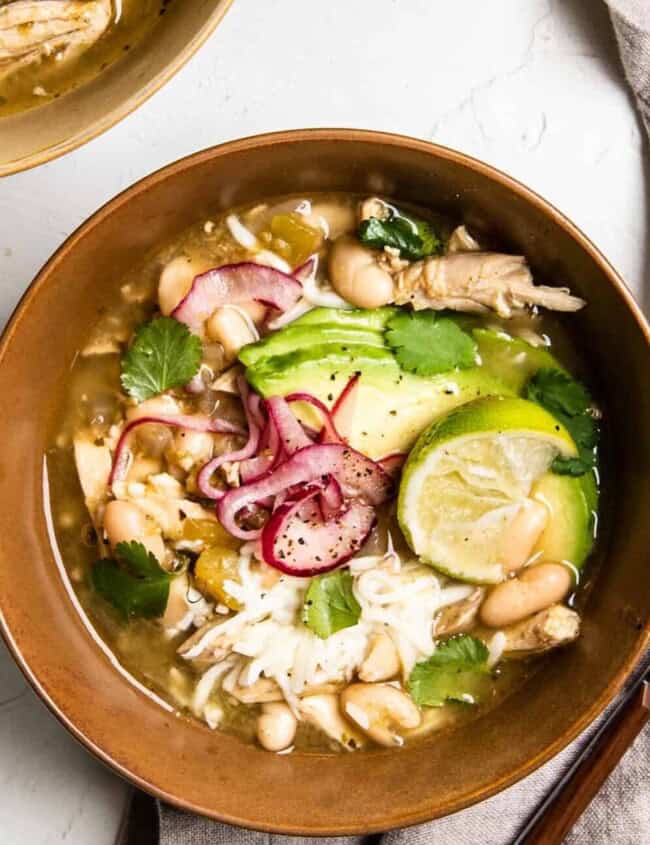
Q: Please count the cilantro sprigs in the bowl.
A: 7